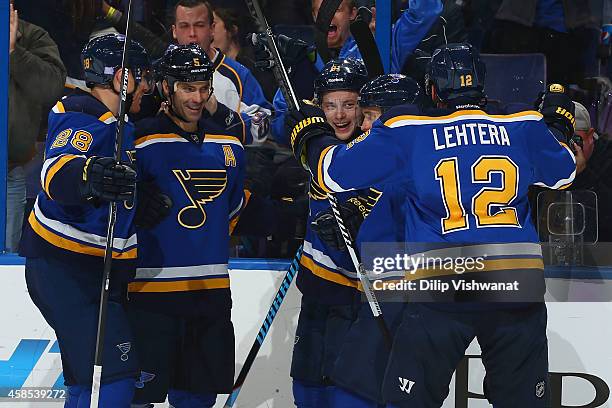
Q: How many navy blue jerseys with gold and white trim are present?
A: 5